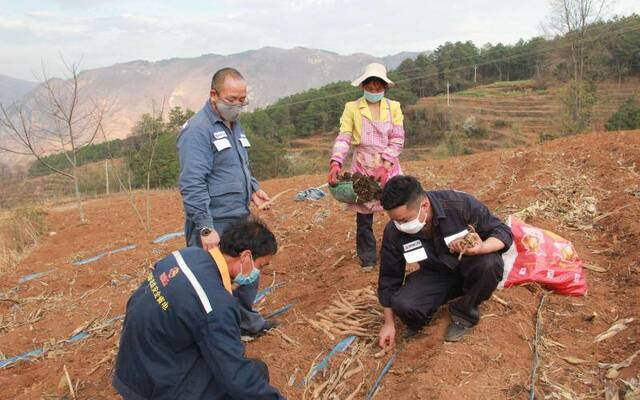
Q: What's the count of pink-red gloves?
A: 2